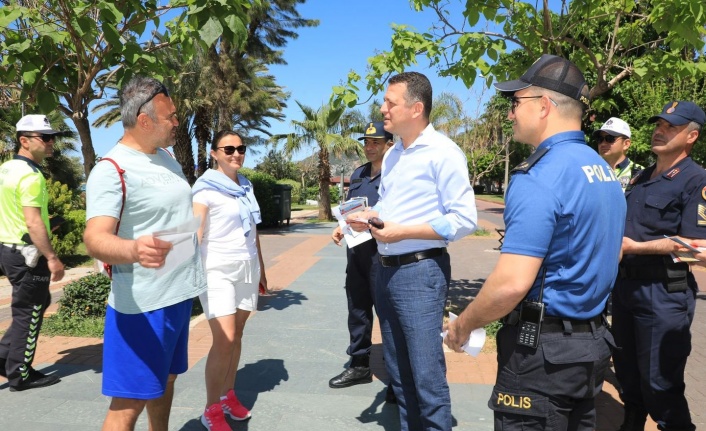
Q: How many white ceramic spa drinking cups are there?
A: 0